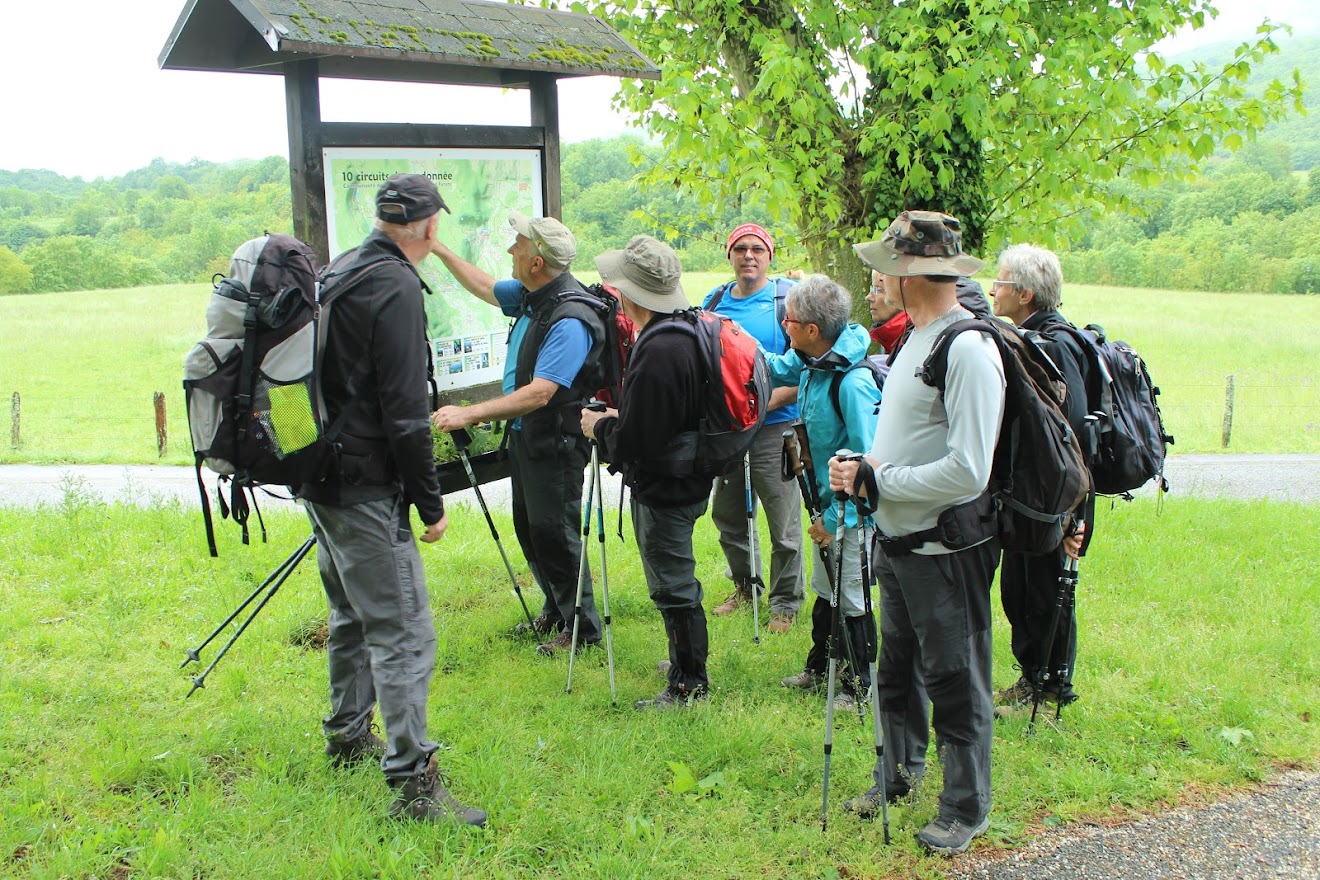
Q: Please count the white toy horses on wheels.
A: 0